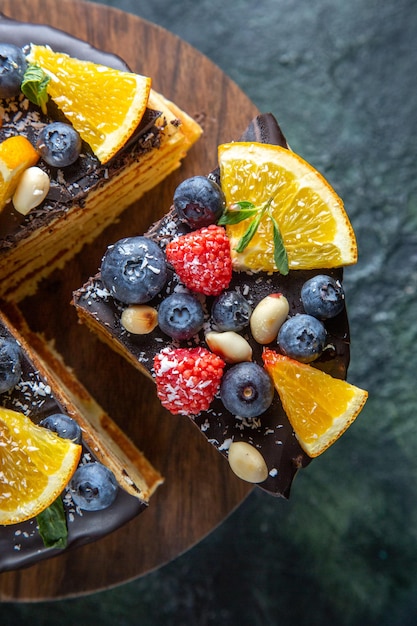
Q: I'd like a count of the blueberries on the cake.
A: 12